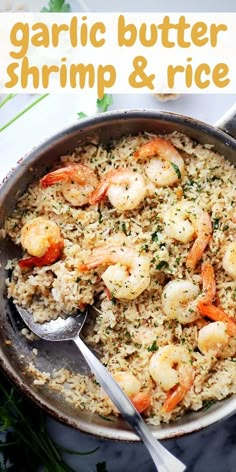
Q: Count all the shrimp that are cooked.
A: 11